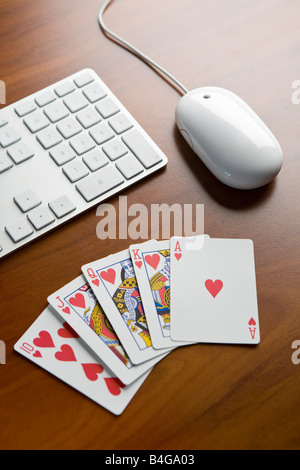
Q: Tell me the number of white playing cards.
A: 5